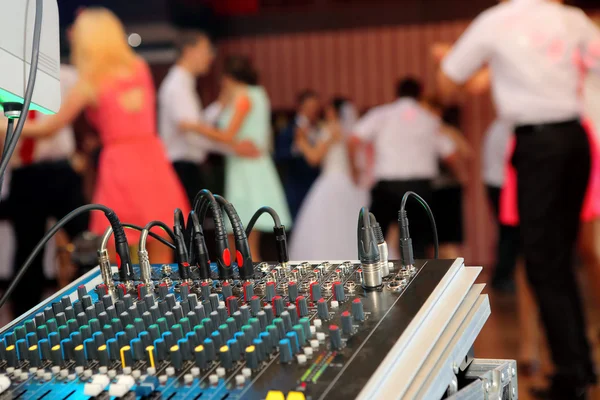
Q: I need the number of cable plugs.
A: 11